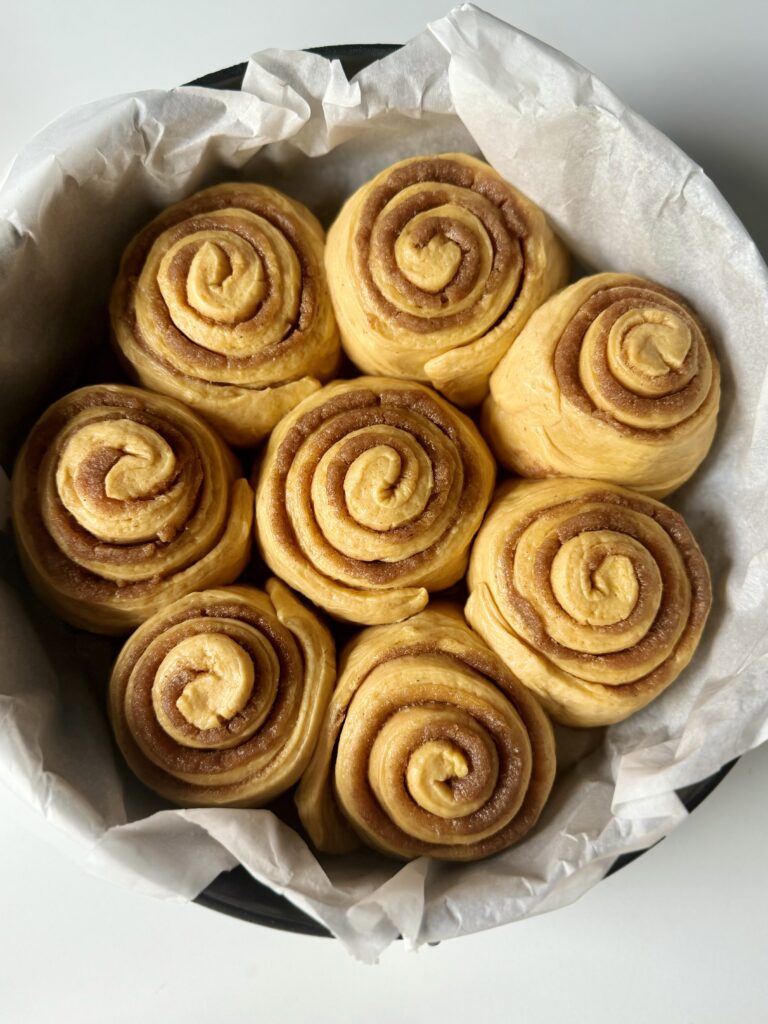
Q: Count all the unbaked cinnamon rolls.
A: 8